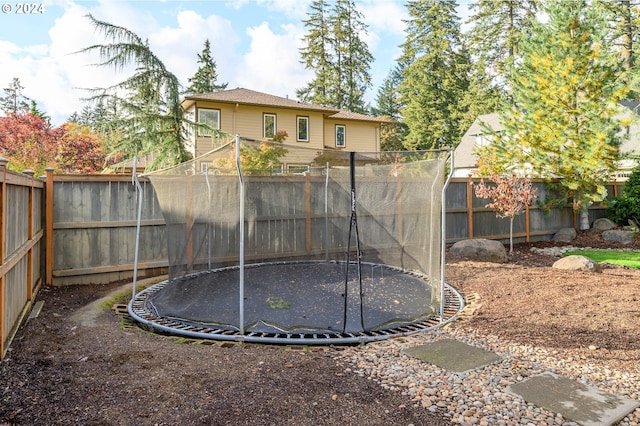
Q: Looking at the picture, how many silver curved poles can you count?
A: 6